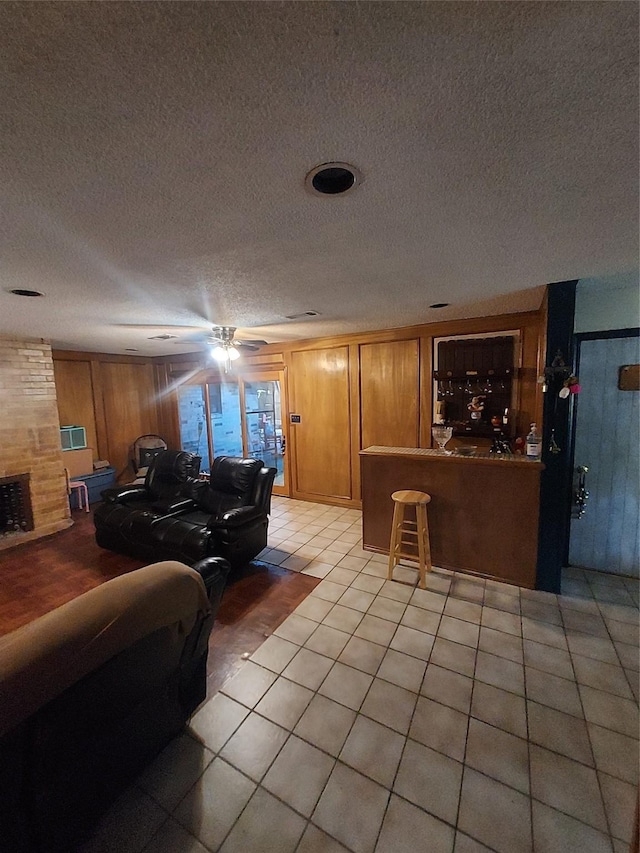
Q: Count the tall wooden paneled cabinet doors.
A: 2